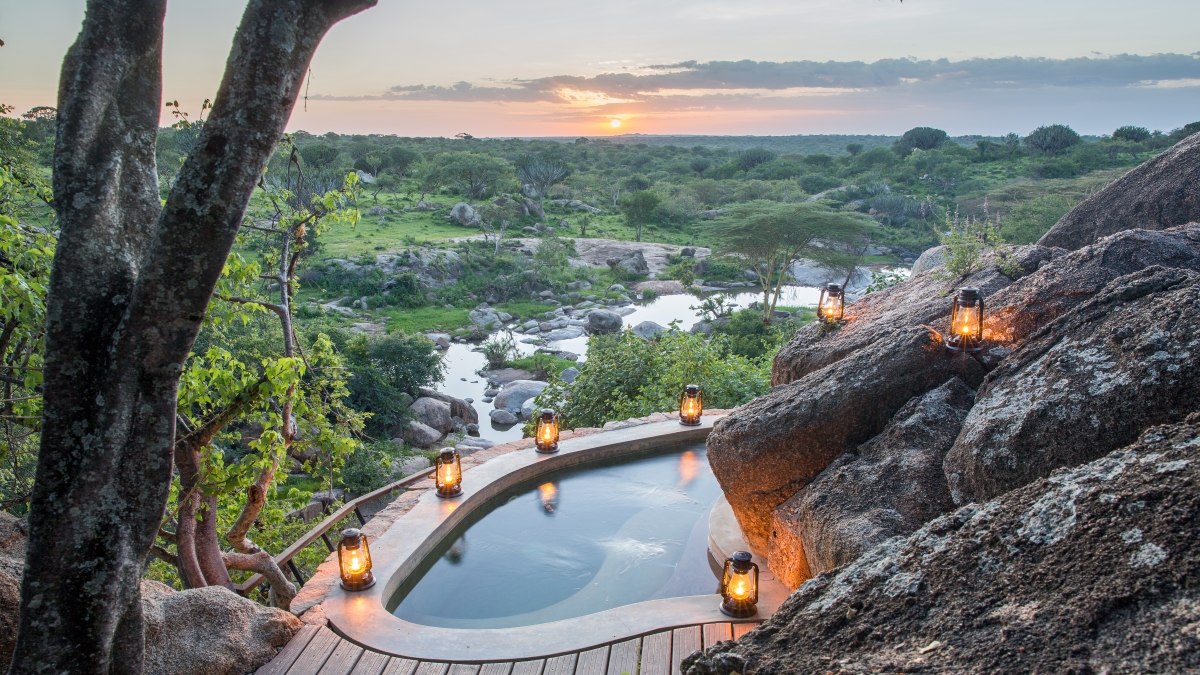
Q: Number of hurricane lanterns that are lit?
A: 7